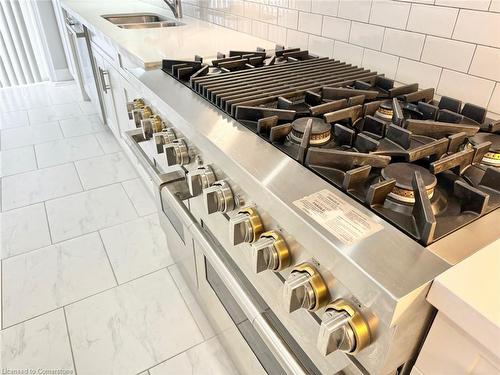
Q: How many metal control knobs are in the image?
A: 11